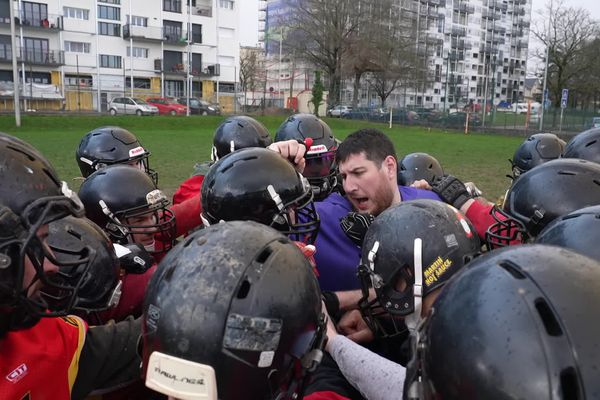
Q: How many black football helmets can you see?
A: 15